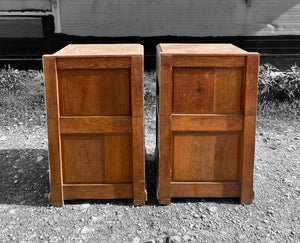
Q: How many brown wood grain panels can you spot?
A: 4